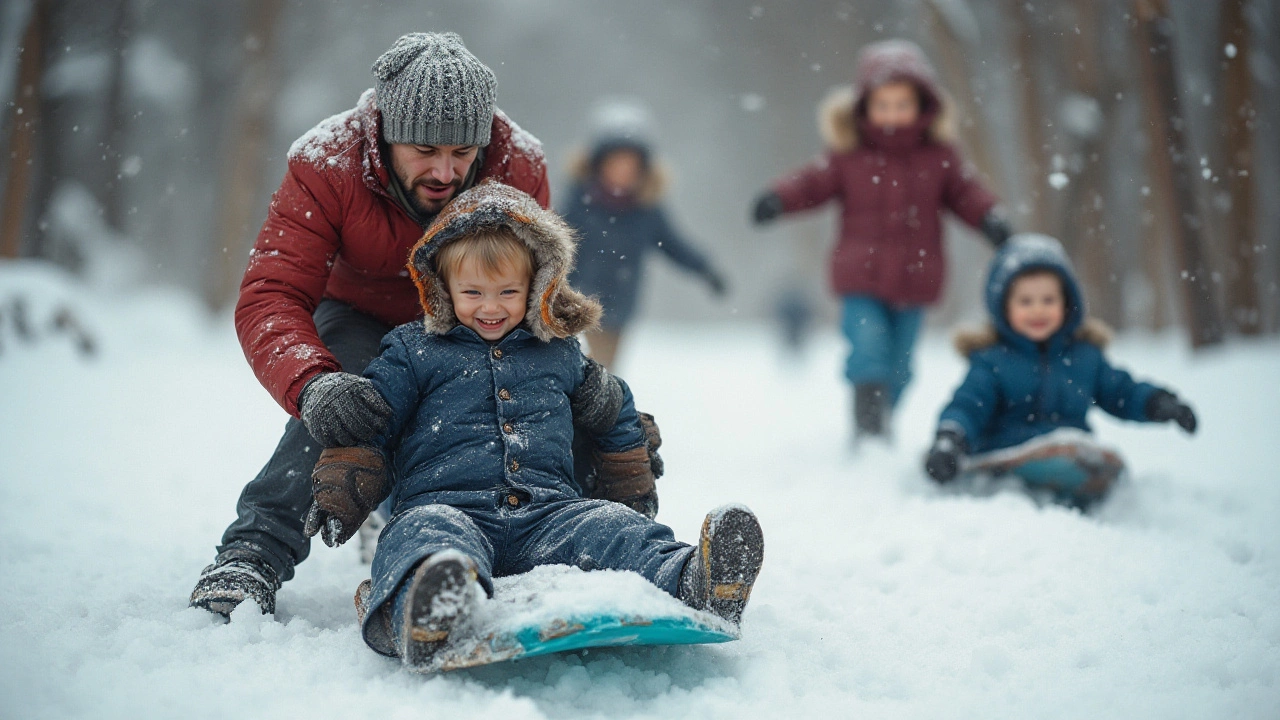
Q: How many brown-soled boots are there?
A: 2